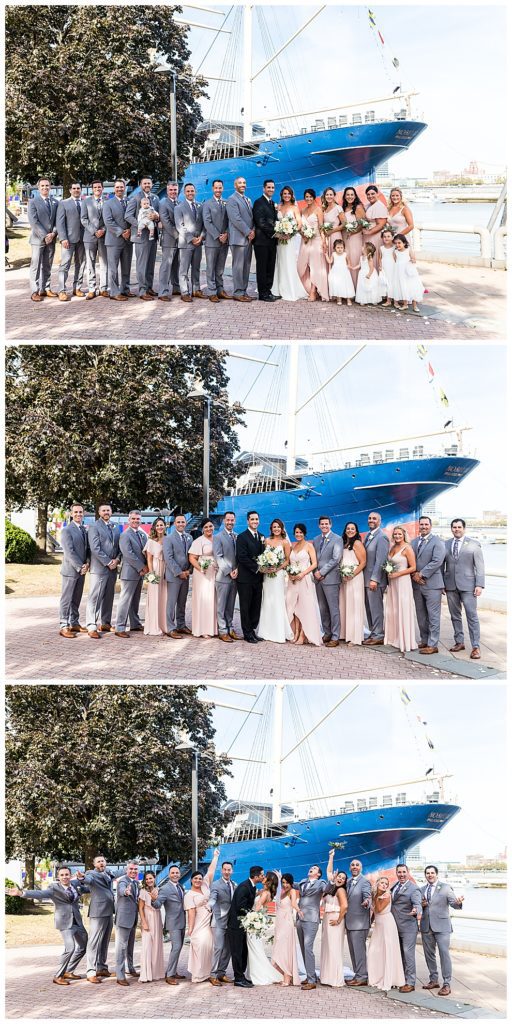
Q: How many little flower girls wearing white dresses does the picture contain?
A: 4